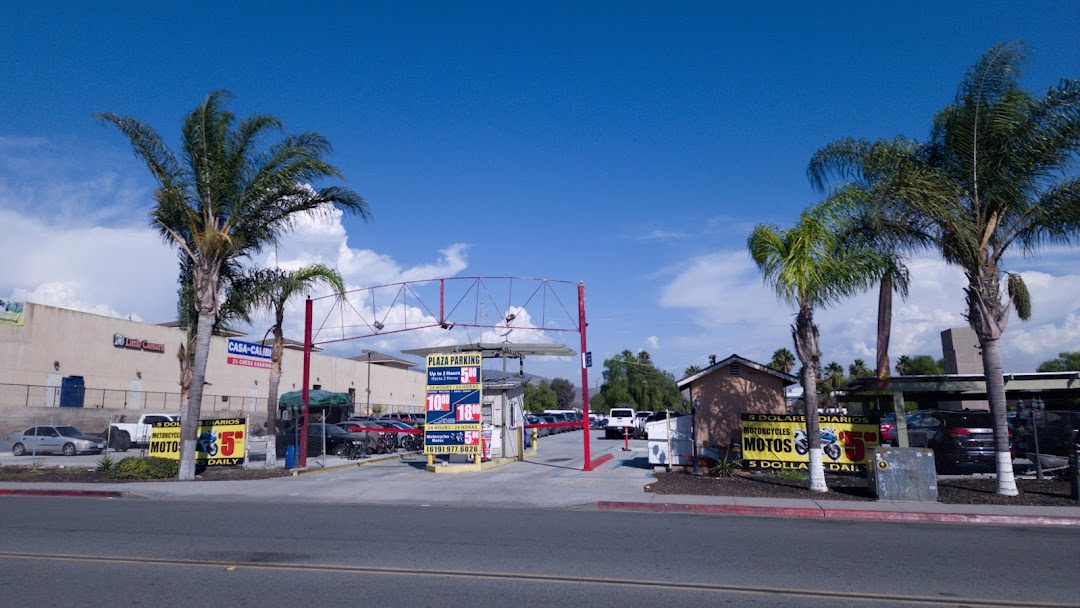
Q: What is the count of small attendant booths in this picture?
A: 1